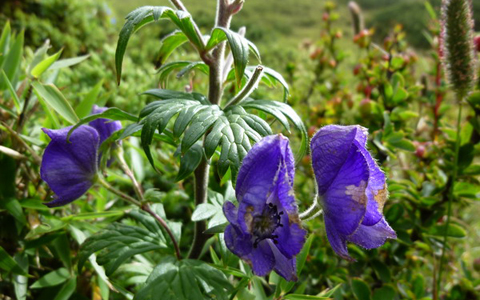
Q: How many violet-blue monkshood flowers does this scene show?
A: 4